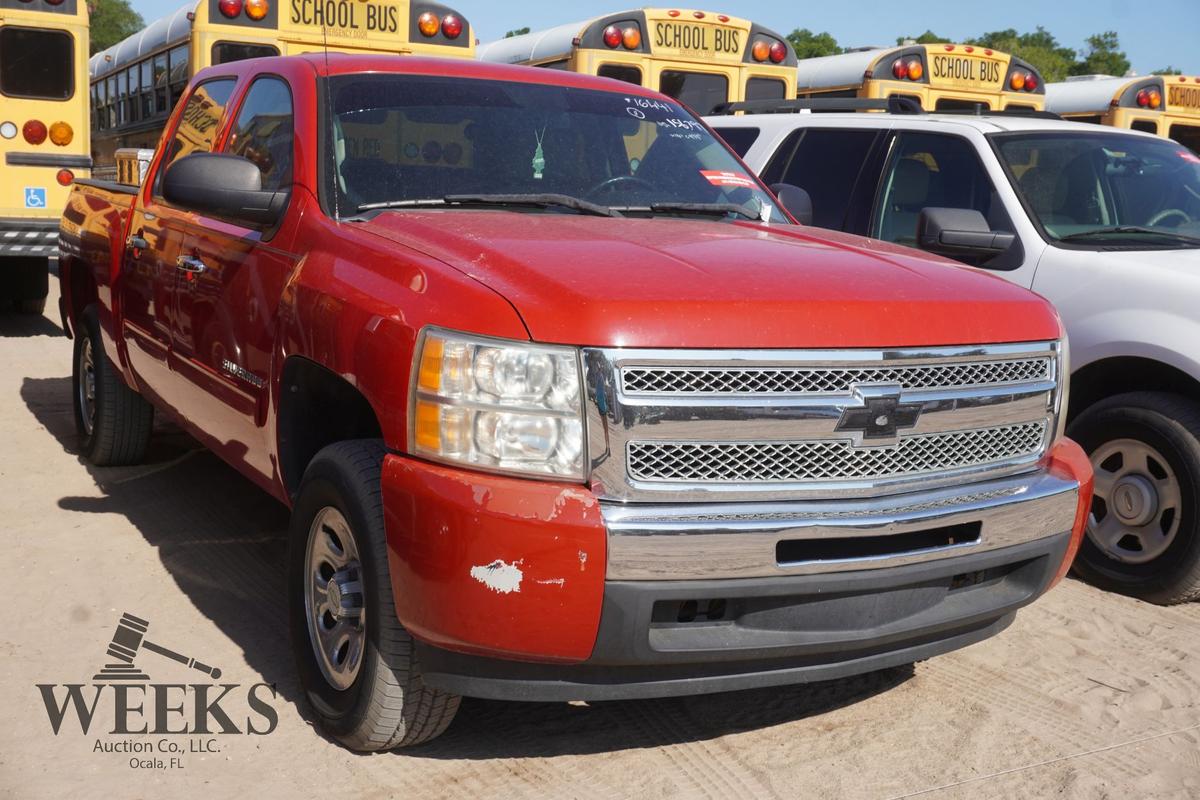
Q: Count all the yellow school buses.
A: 5